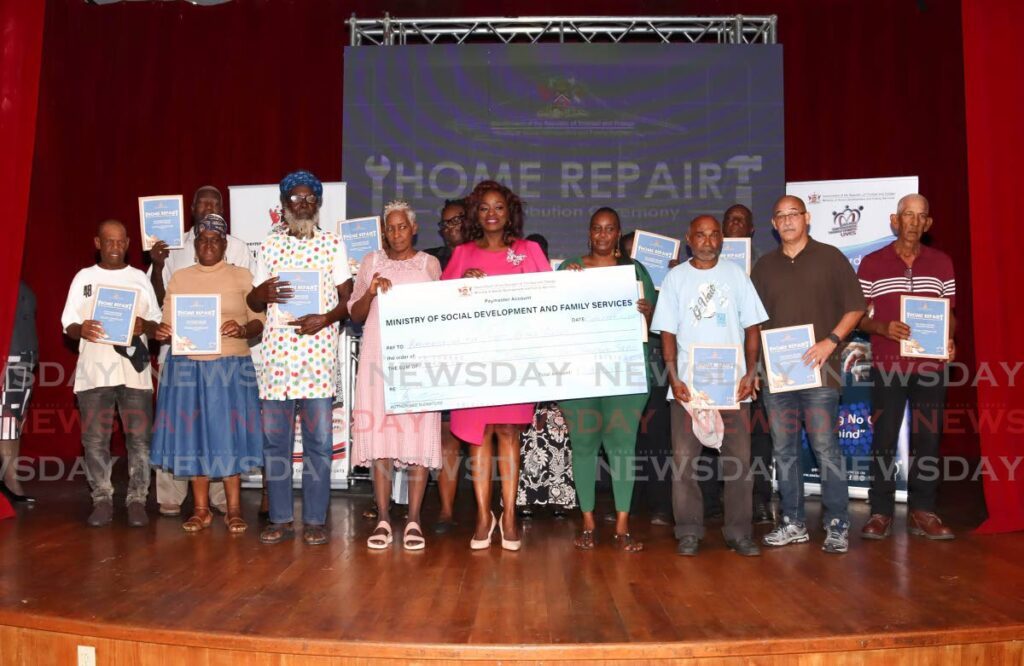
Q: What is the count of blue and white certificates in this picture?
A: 10